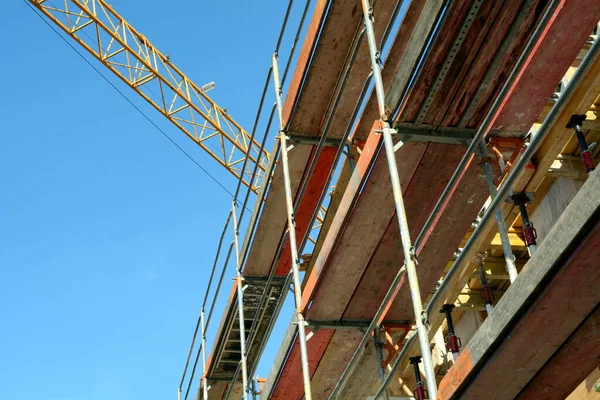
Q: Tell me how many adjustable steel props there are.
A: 5